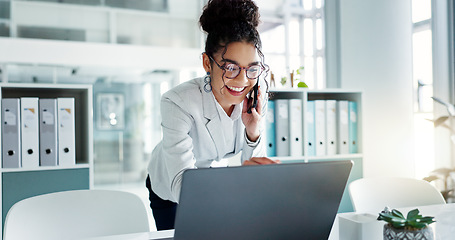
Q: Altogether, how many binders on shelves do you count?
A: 12